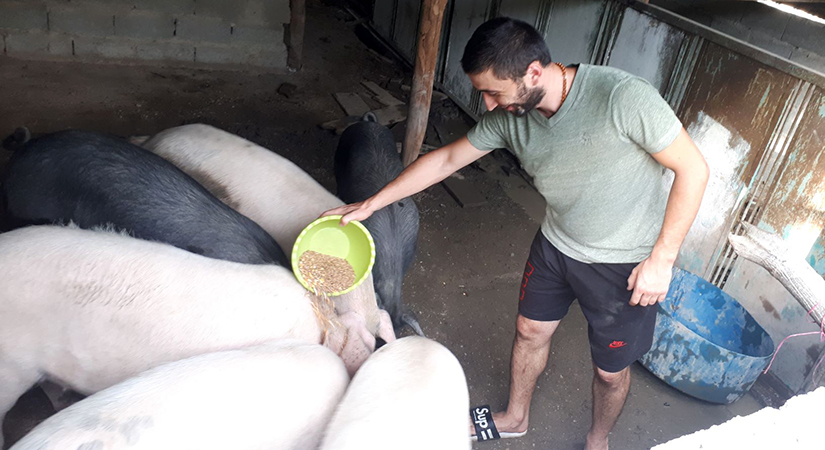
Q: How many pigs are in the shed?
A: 6